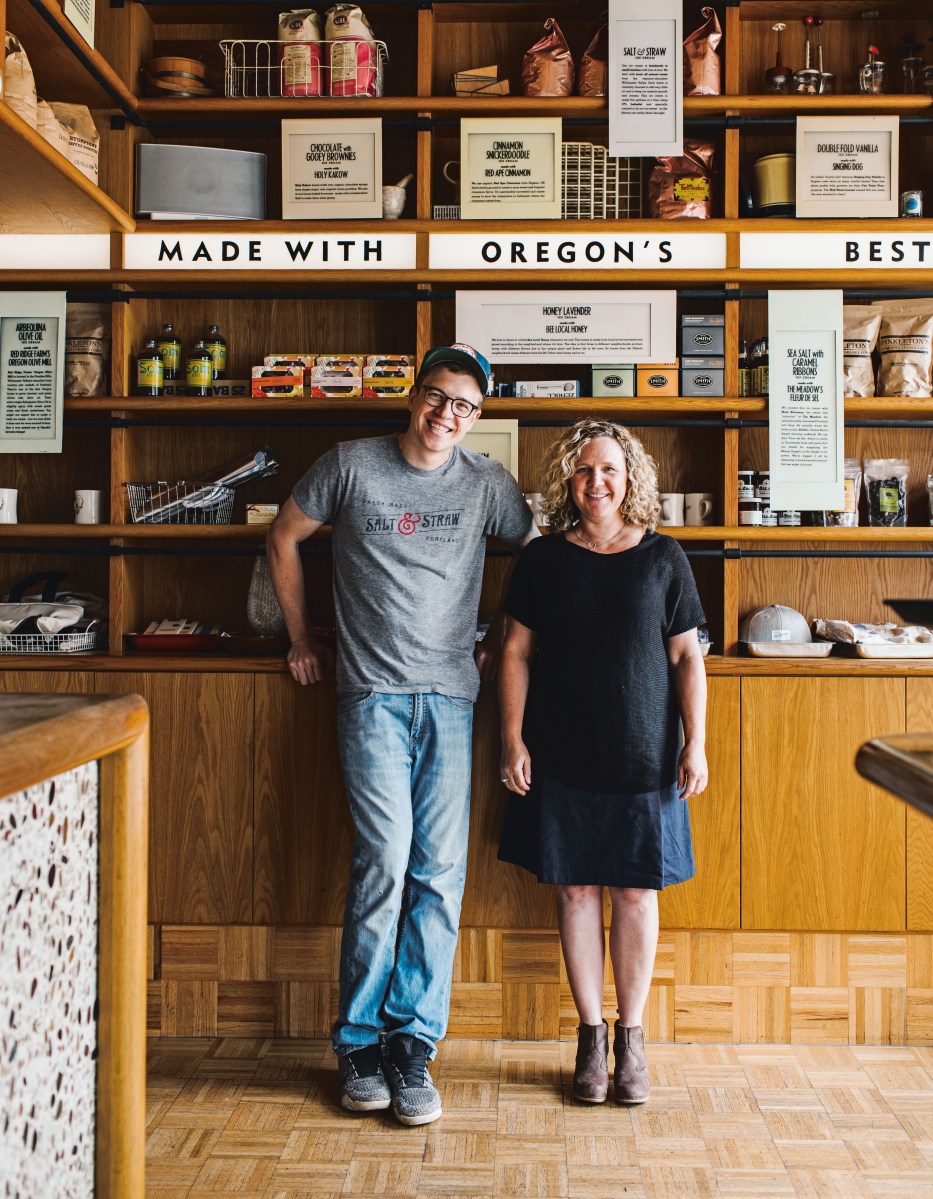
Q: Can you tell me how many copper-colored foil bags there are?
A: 4